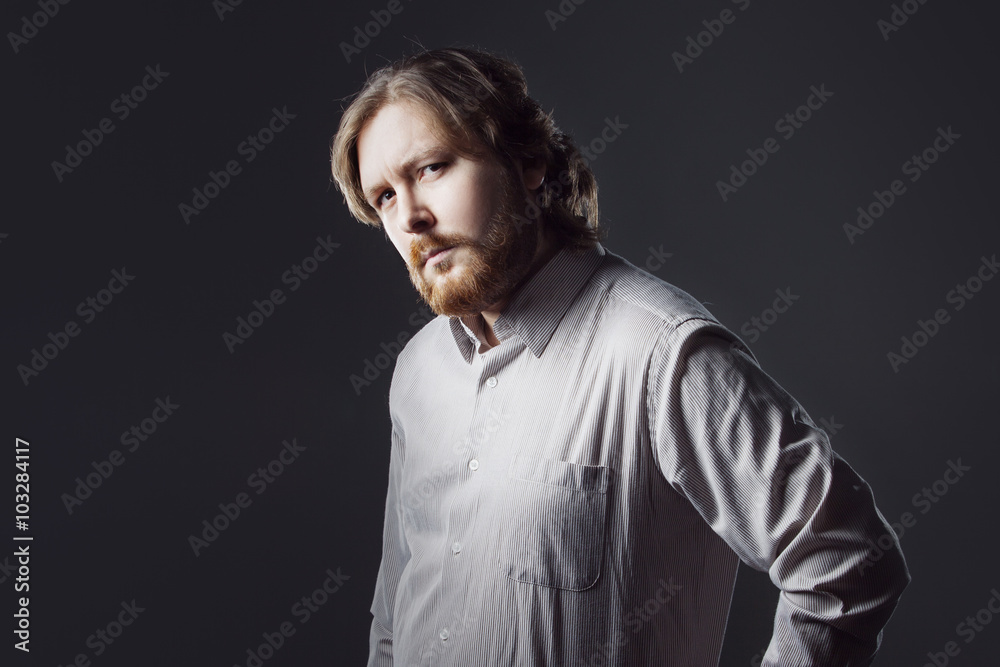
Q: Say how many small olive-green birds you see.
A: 0